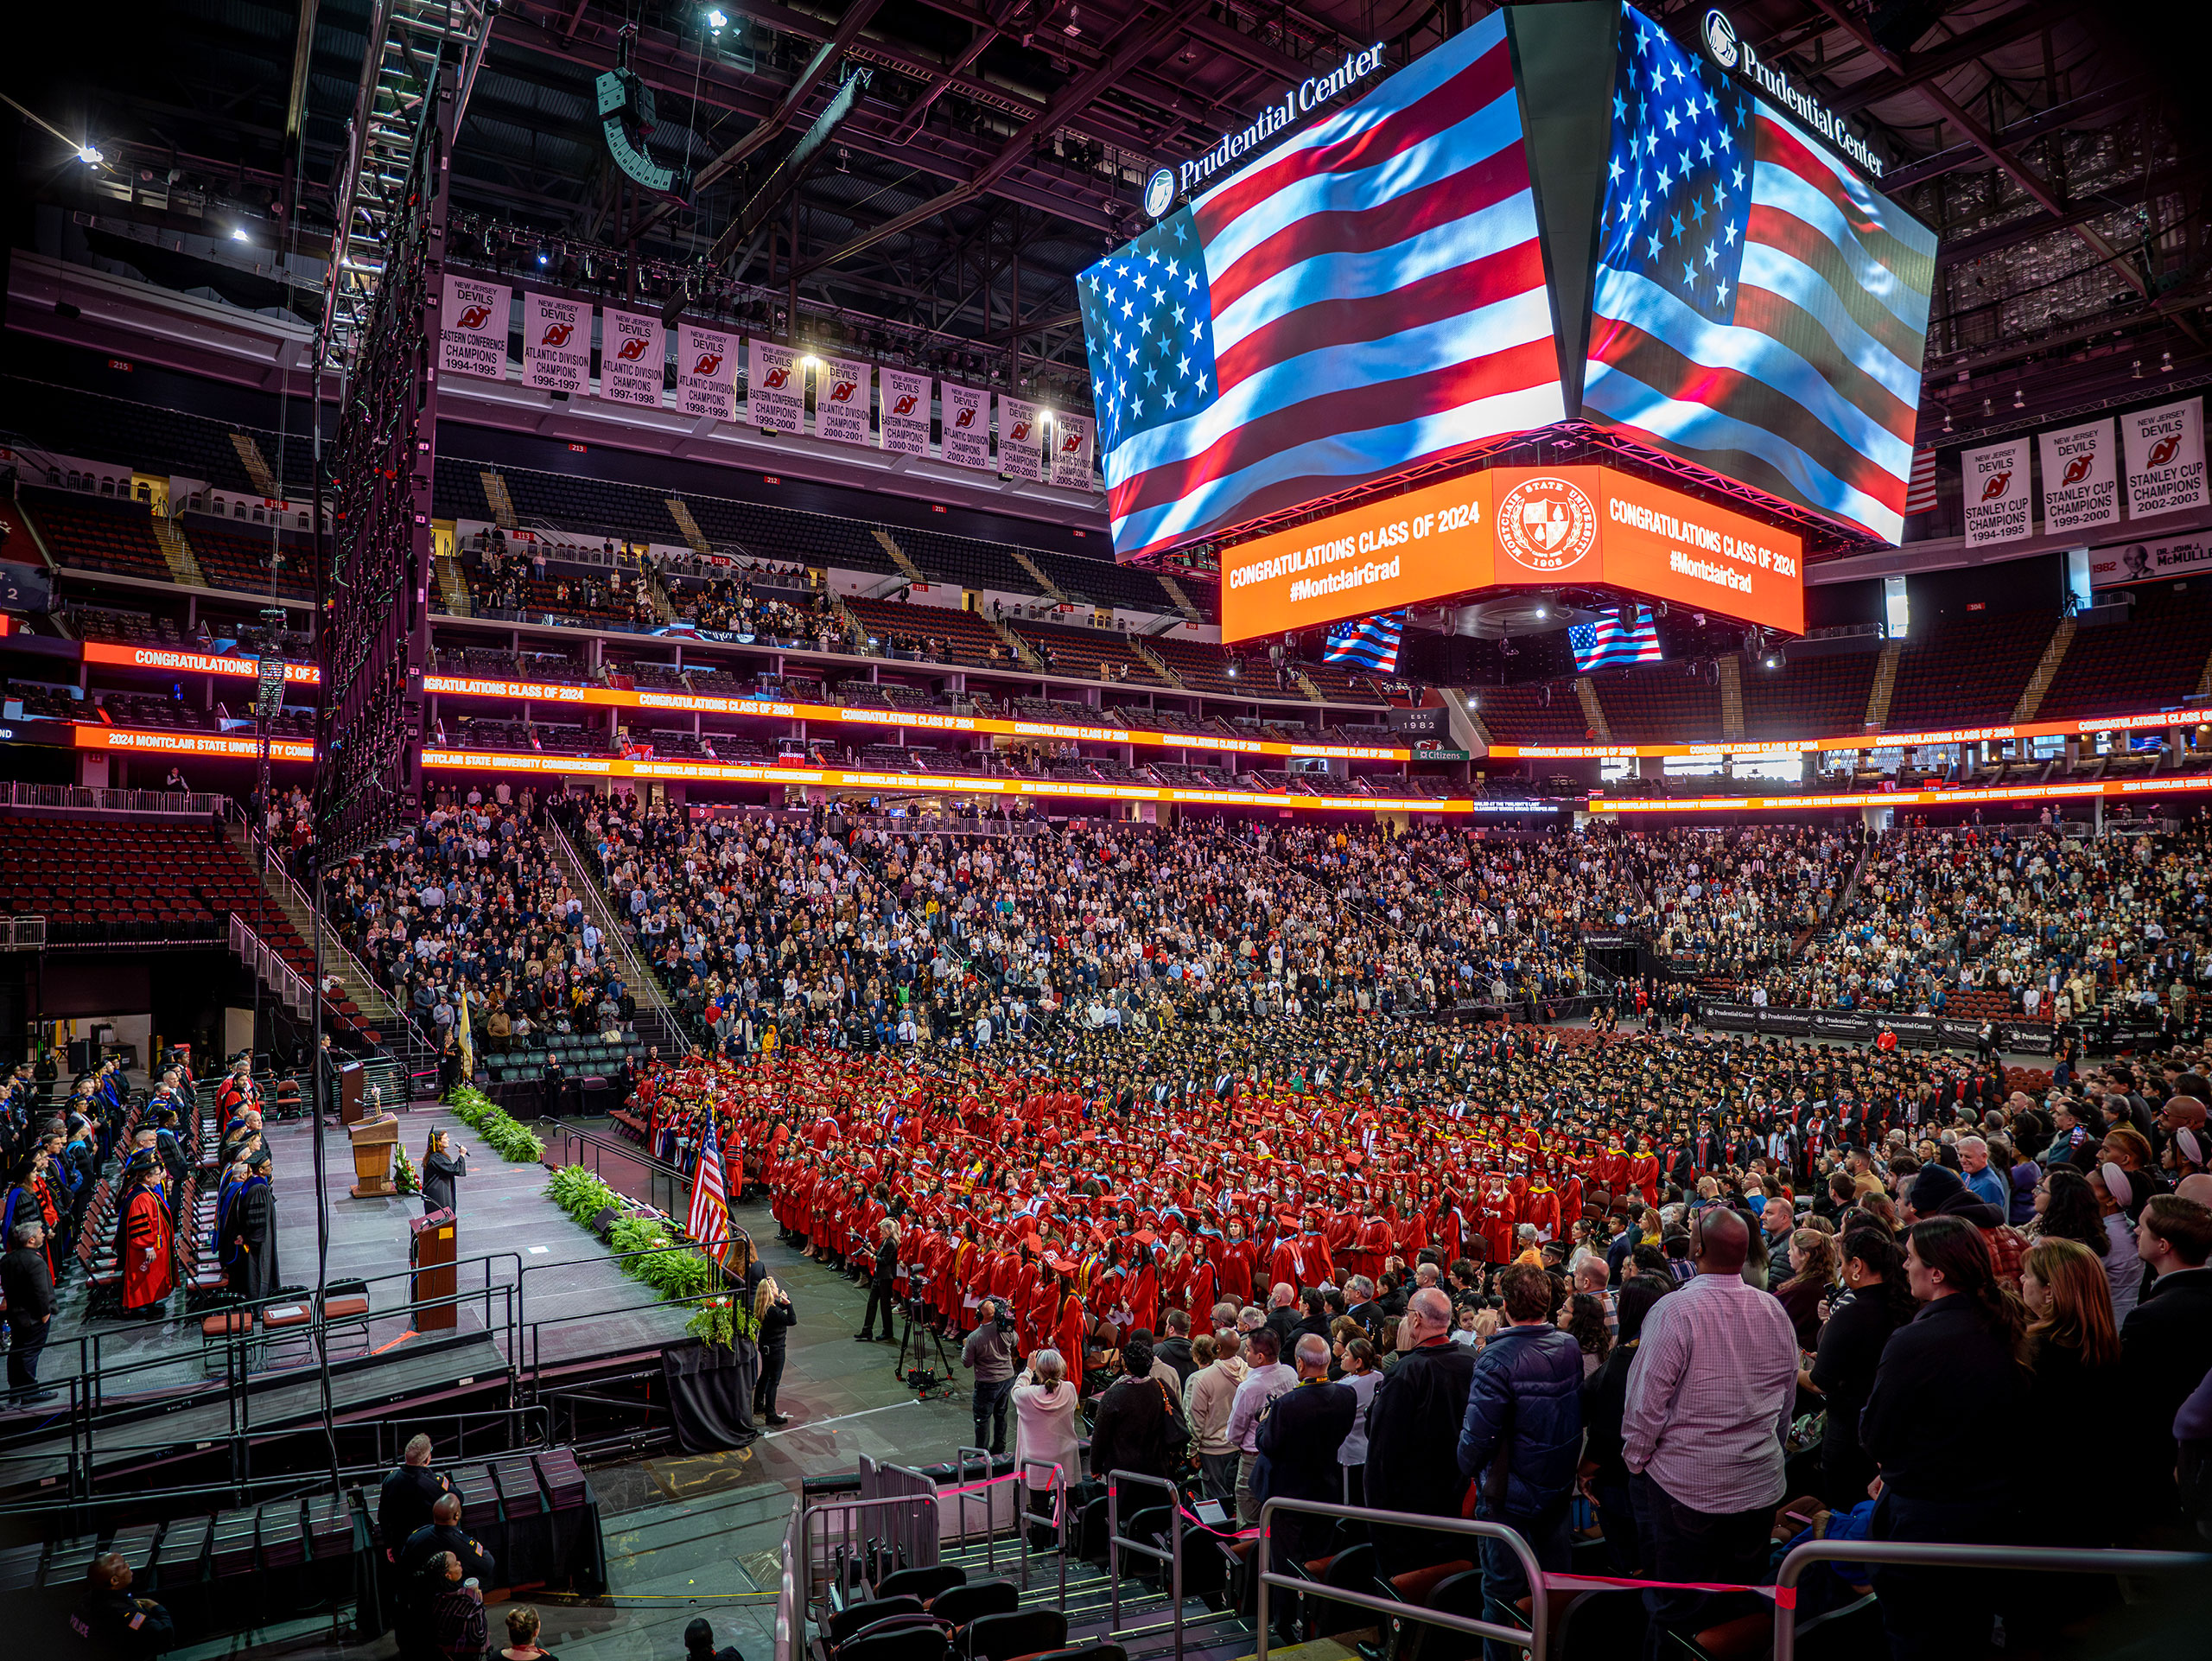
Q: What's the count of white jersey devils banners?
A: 13